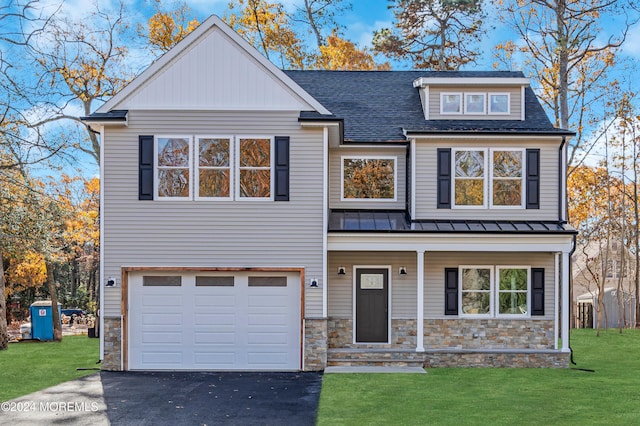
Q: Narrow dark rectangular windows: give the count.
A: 3